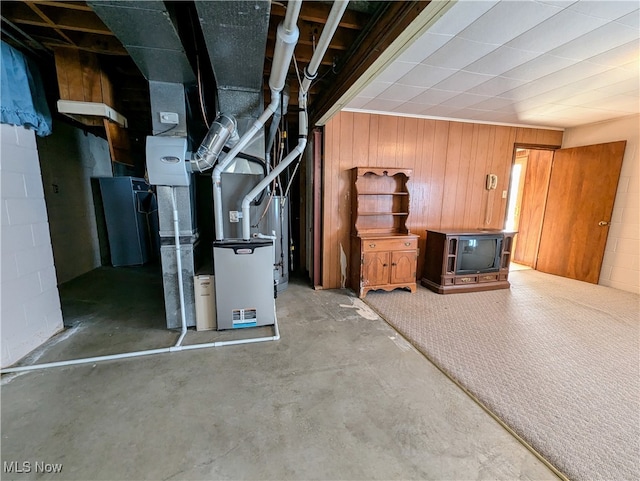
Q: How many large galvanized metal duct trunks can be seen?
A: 2